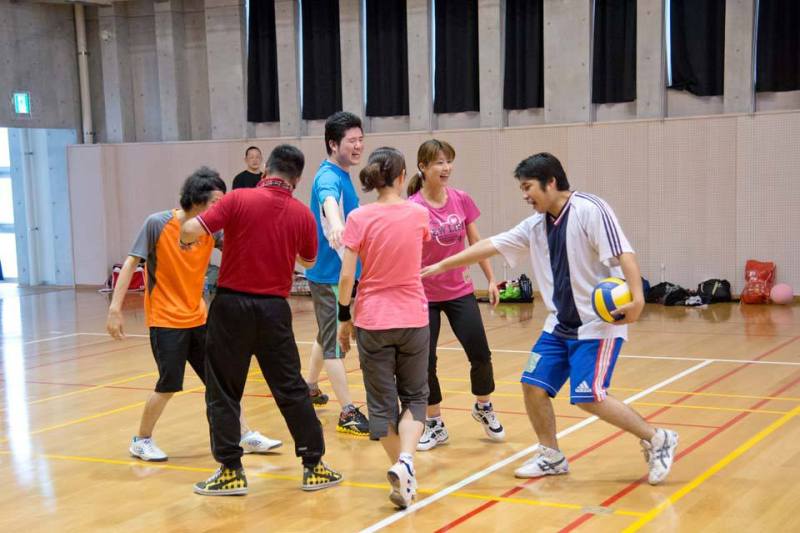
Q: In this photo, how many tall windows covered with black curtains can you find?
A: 8